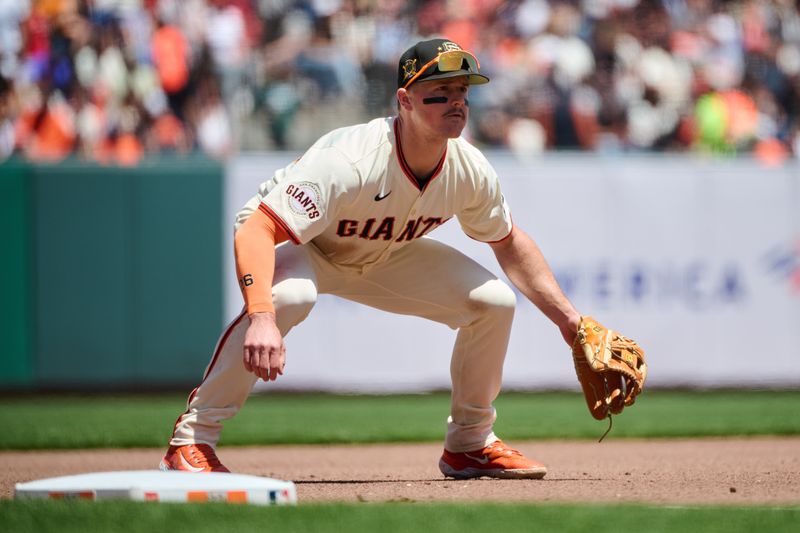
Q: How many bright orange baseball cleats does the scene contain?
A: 2